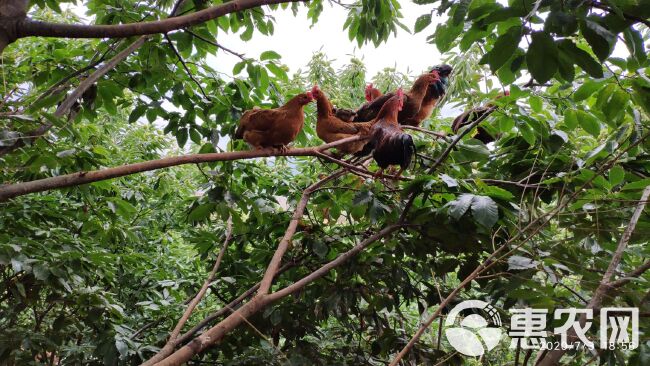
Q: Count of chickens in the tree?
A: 6